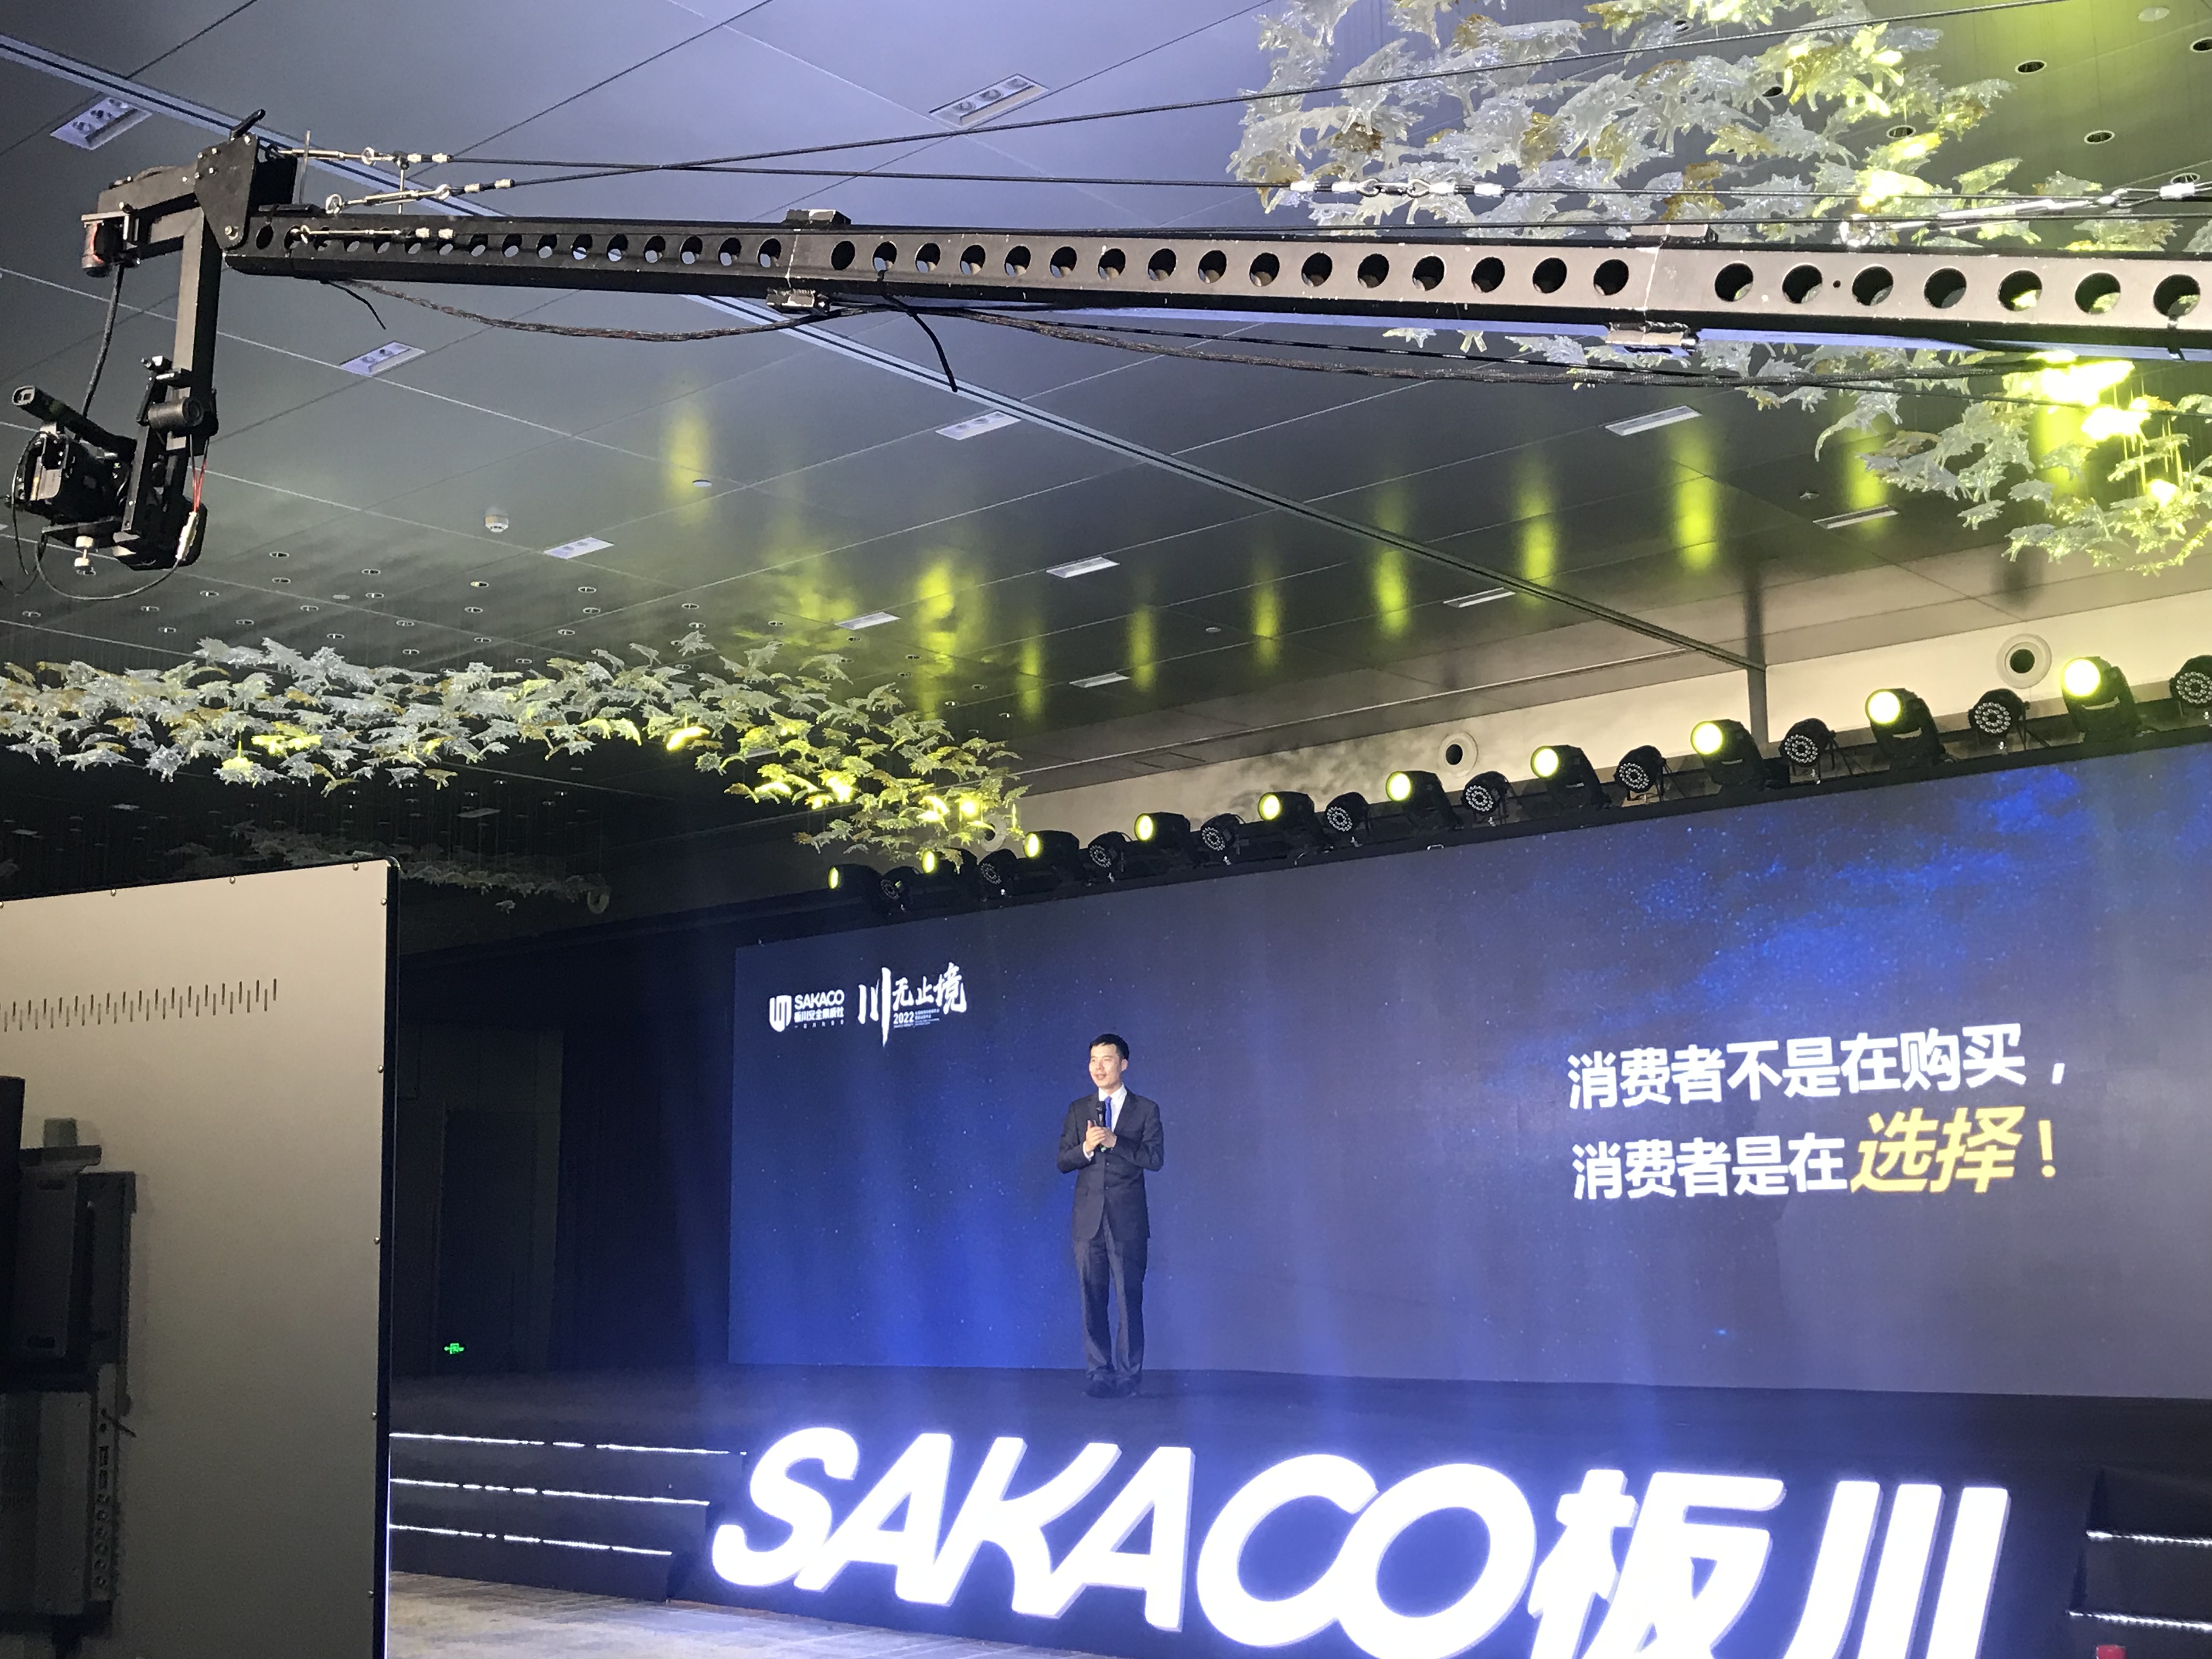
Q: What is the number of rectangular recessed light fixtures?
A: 11